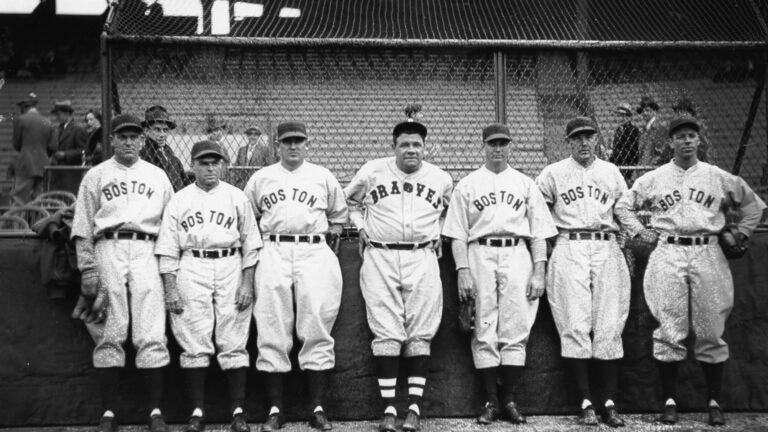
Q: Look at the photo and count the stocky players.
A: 1